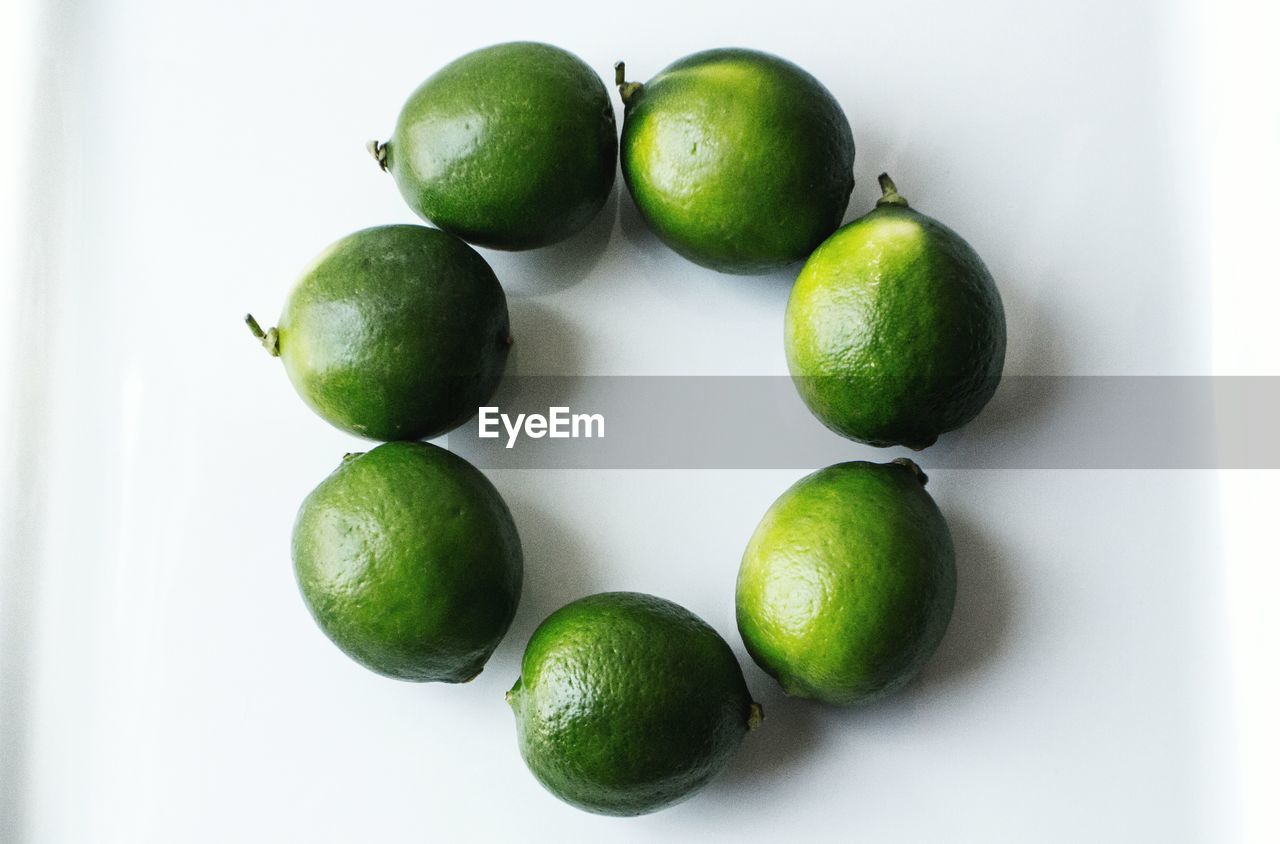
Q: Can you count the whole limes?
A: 7